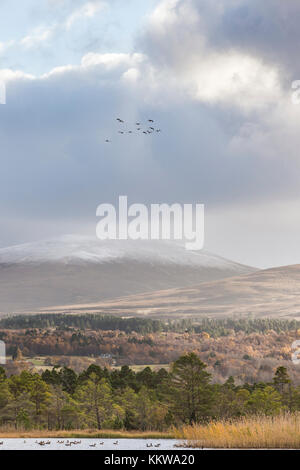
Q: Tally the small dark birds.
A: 11